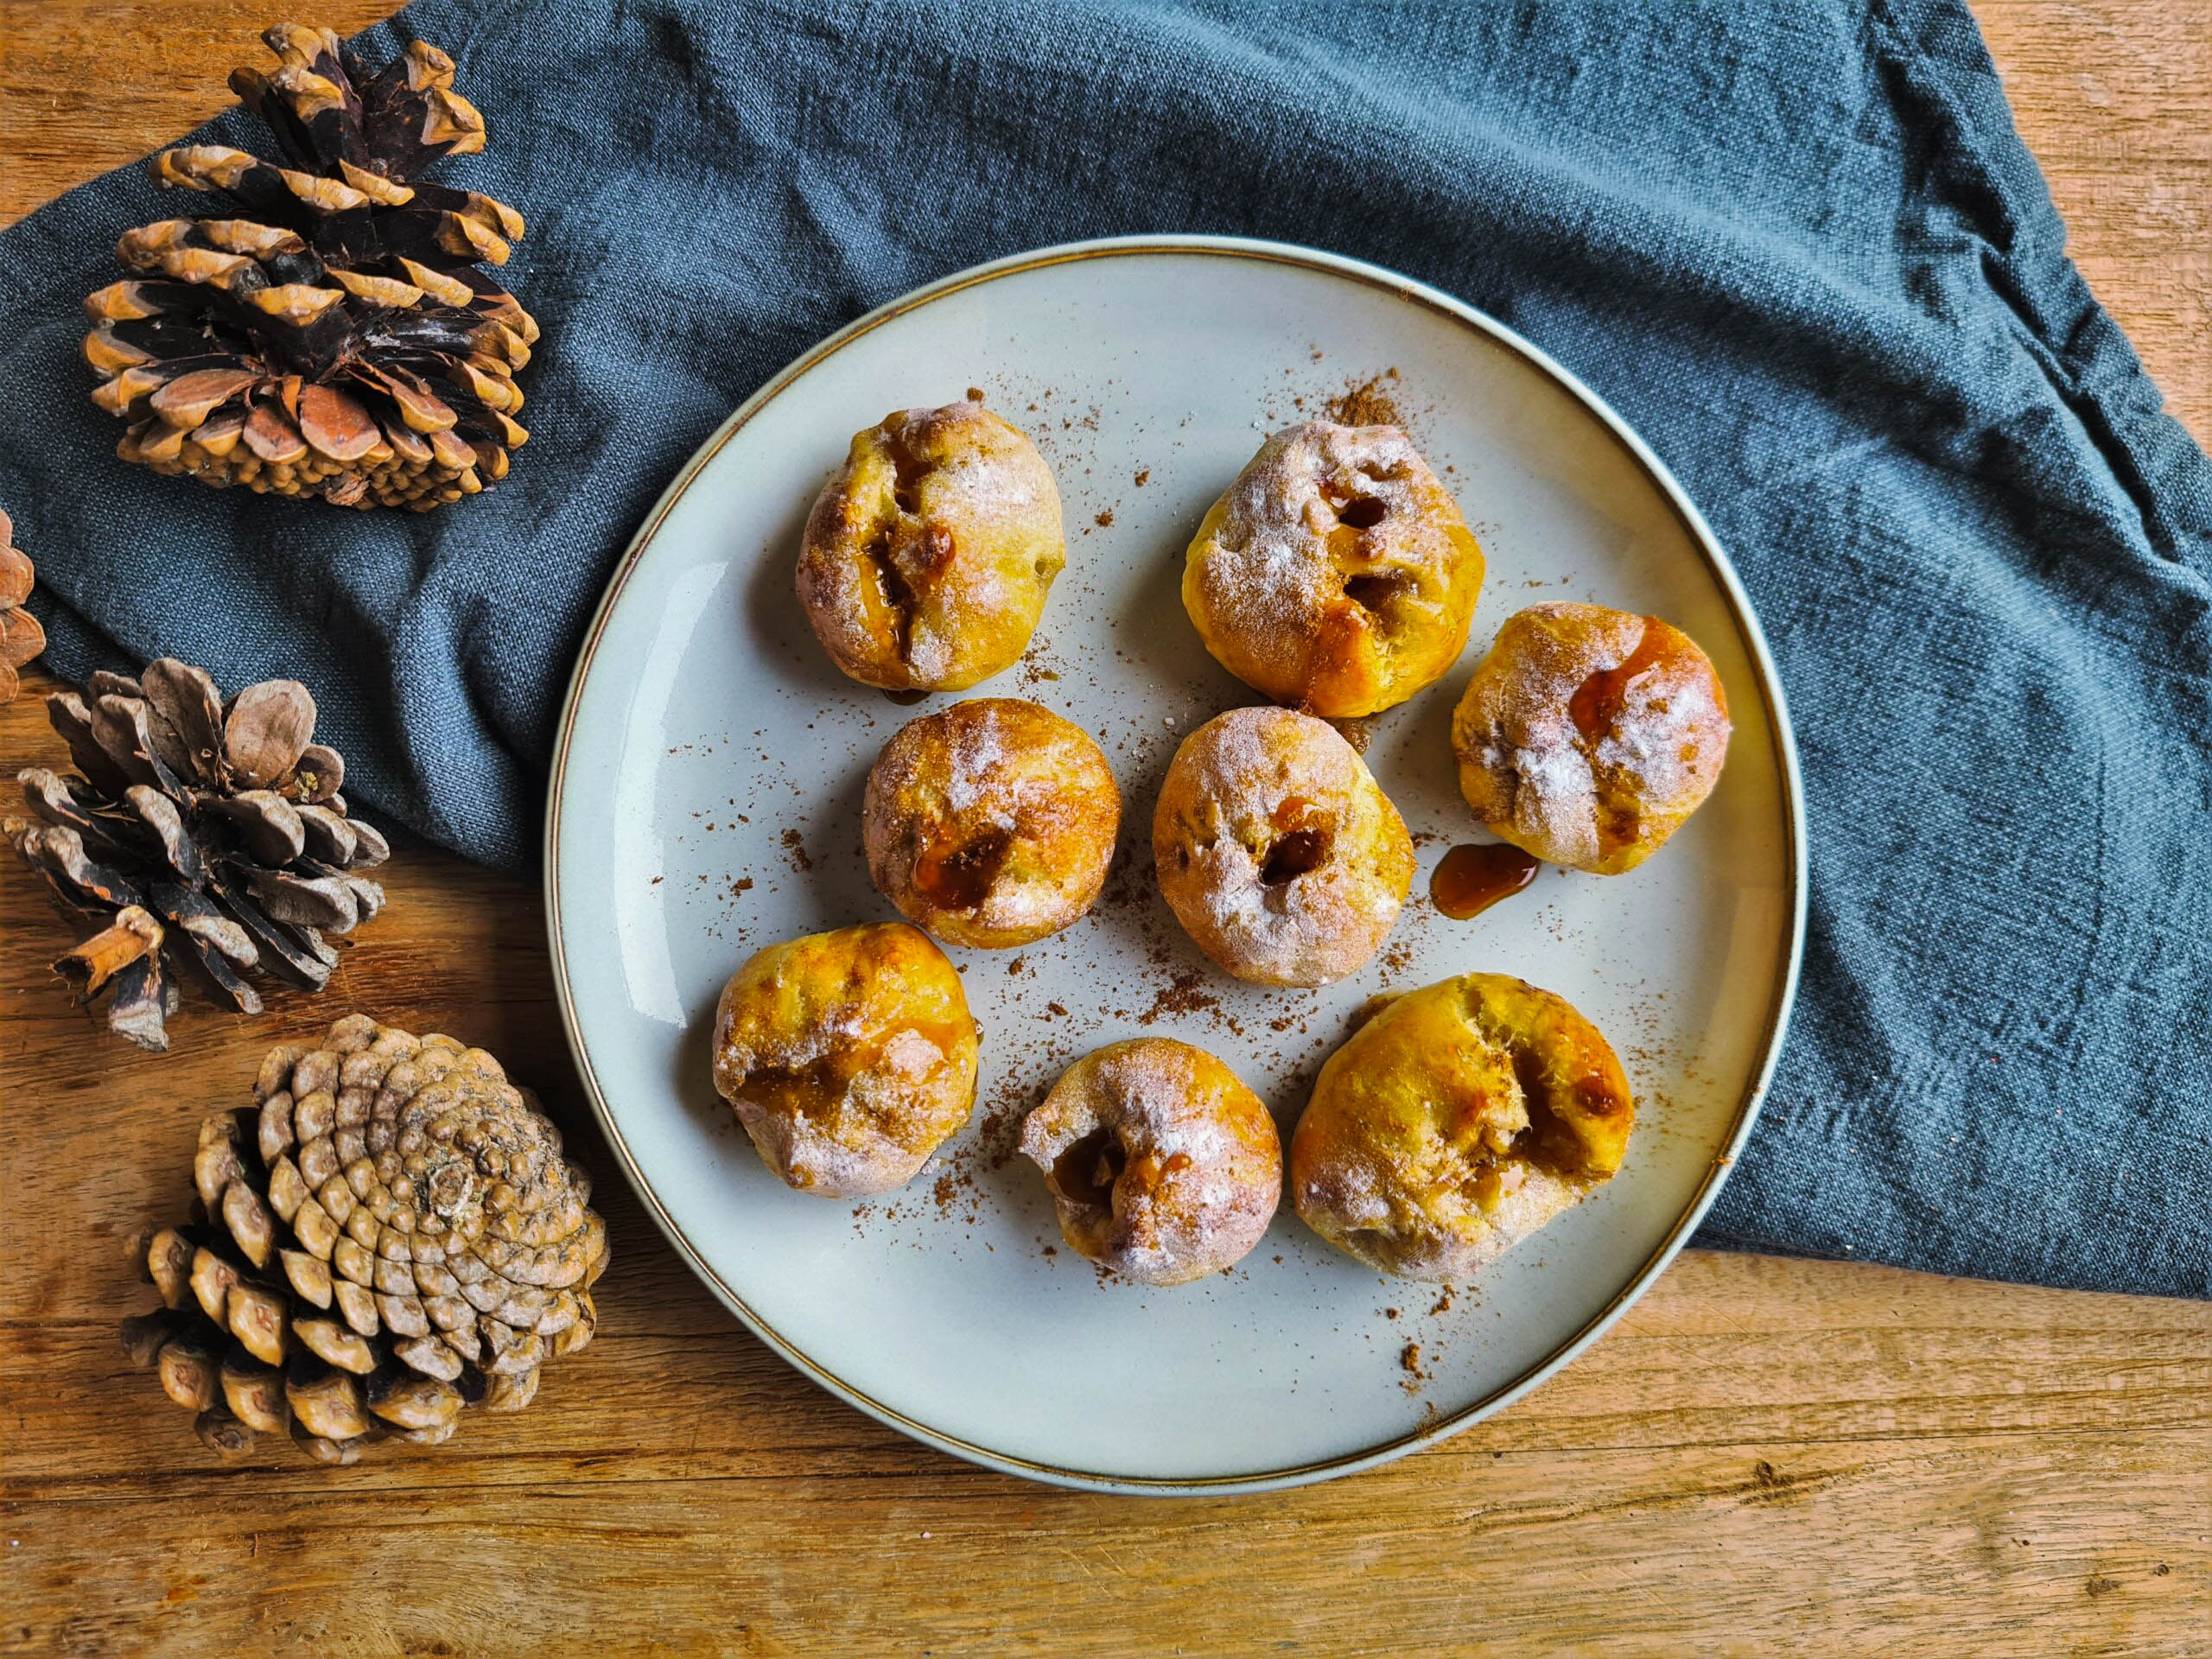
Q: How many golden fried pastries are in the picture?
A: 8